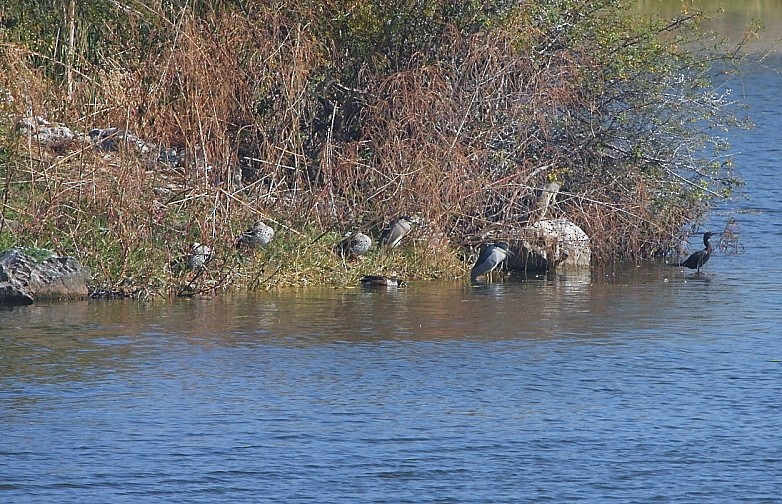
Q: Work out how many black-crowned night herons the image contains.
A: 2